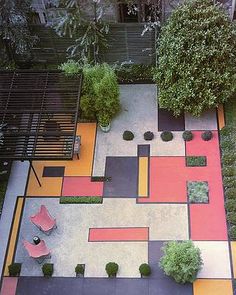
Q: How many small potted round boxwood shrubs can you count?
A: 10